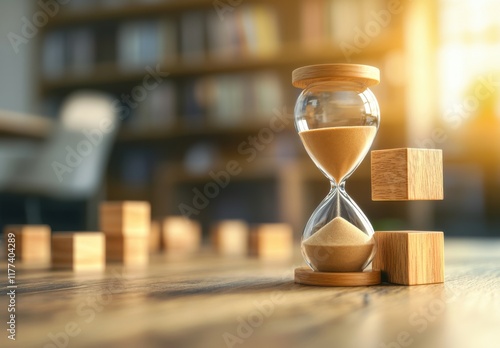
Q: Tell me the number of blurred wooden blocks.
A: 8